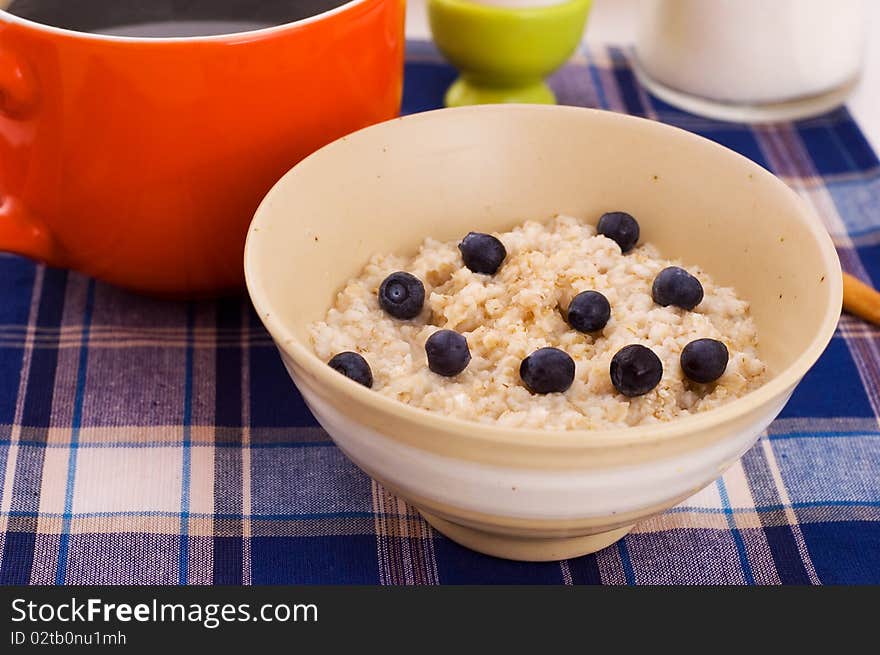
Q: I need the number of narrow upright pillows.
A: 0